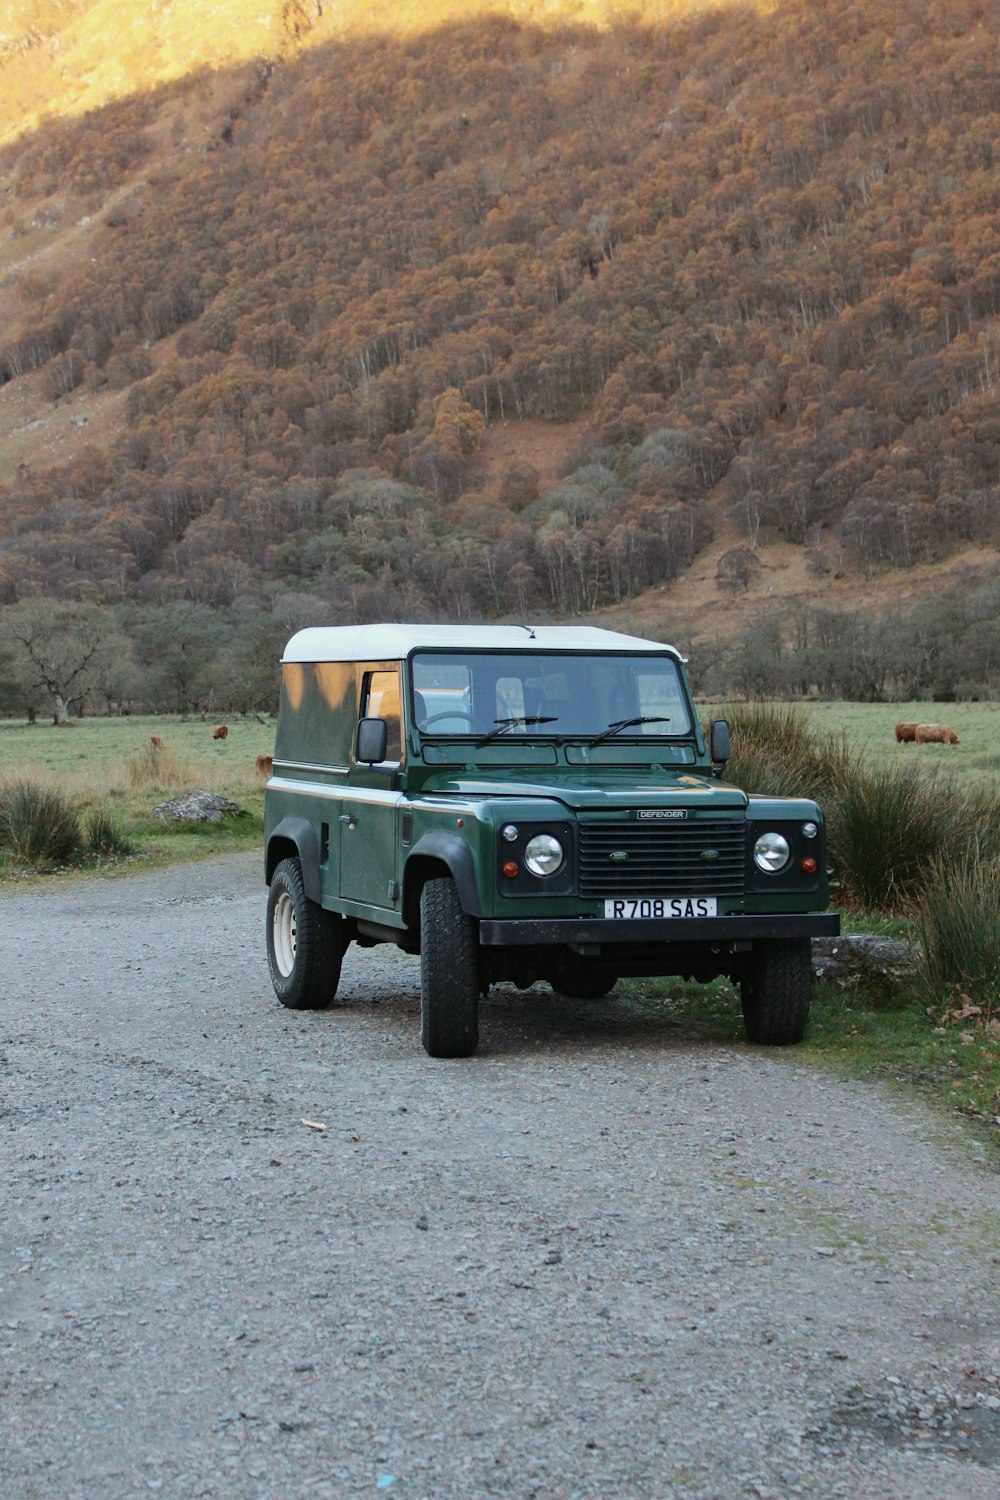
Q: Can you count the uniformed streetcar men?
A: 0